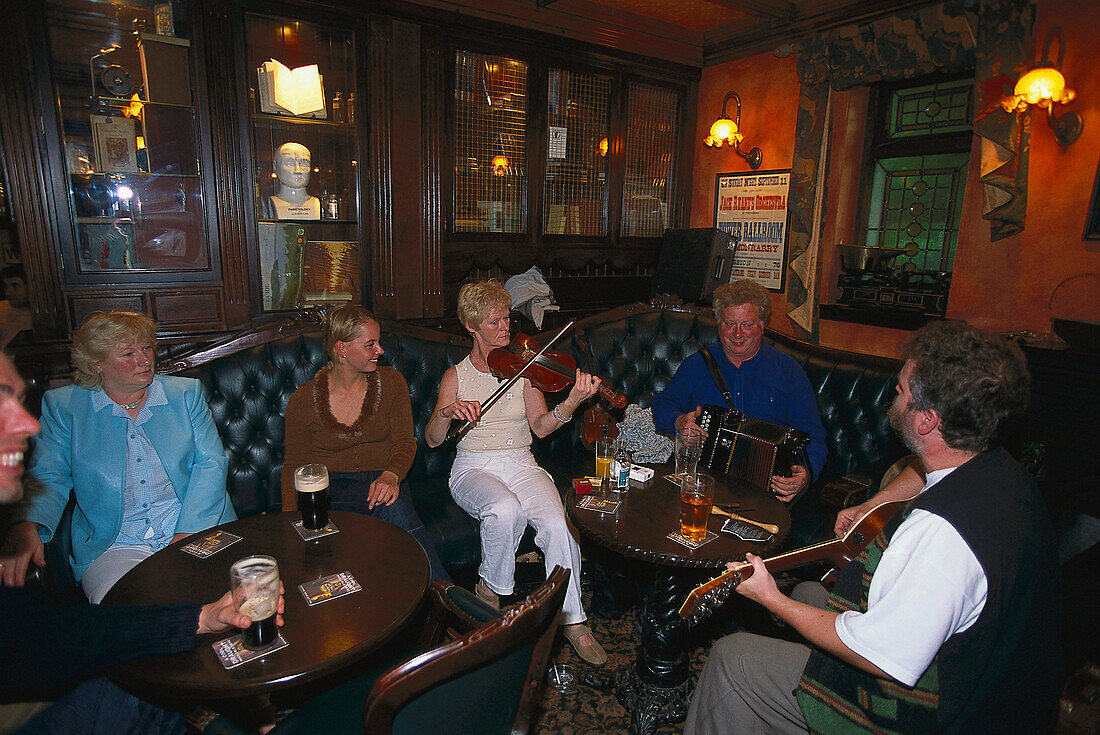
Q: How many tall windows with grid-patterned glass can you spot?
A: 3